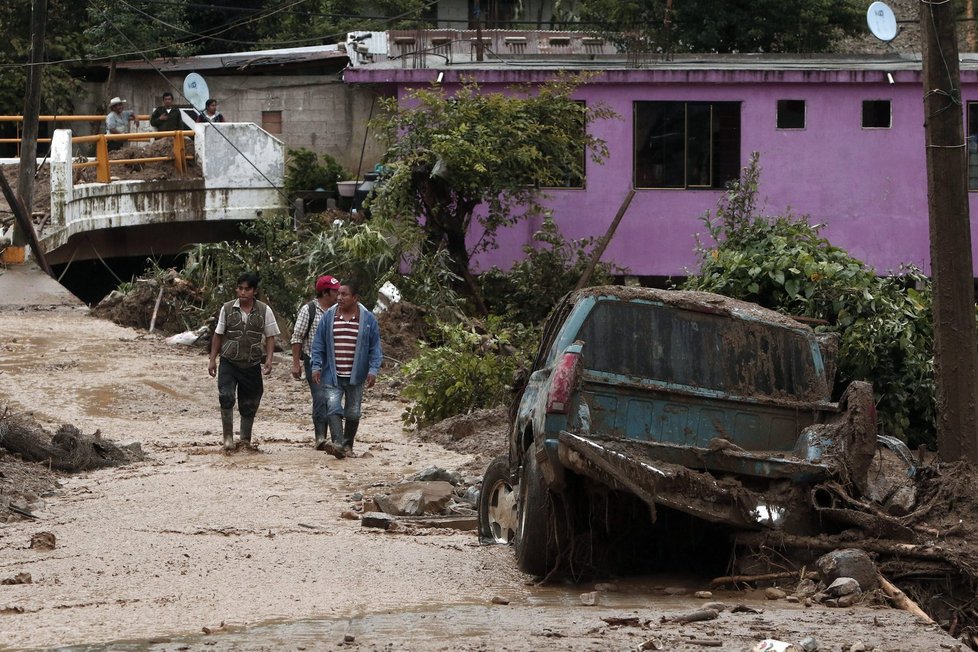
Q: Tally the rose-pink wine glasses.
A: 0